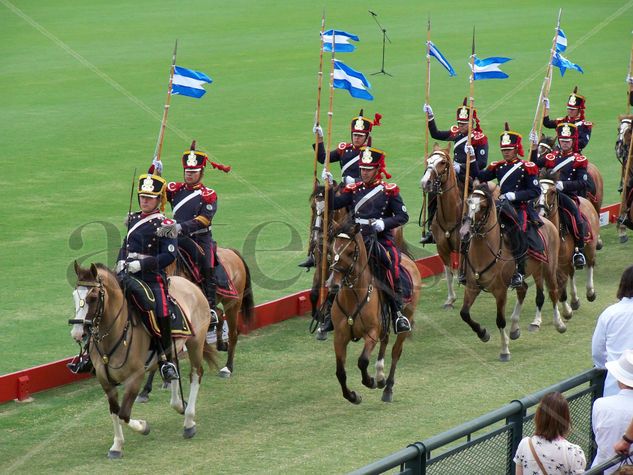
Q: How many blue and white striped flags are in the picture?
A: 7